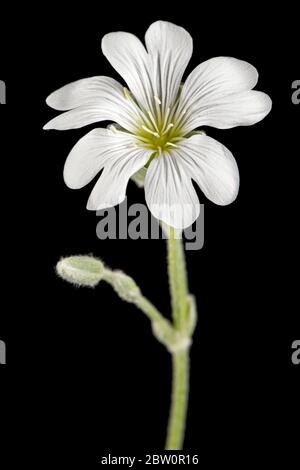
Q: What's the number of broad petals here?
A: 5